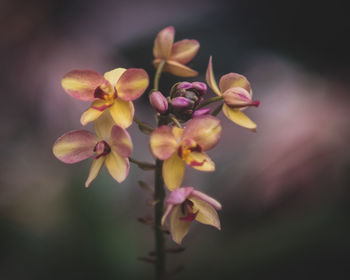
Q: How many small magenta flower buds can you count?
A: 5